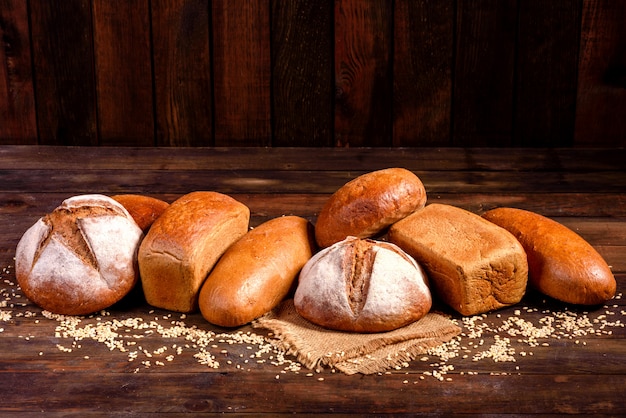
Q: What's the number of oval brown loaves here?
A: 4